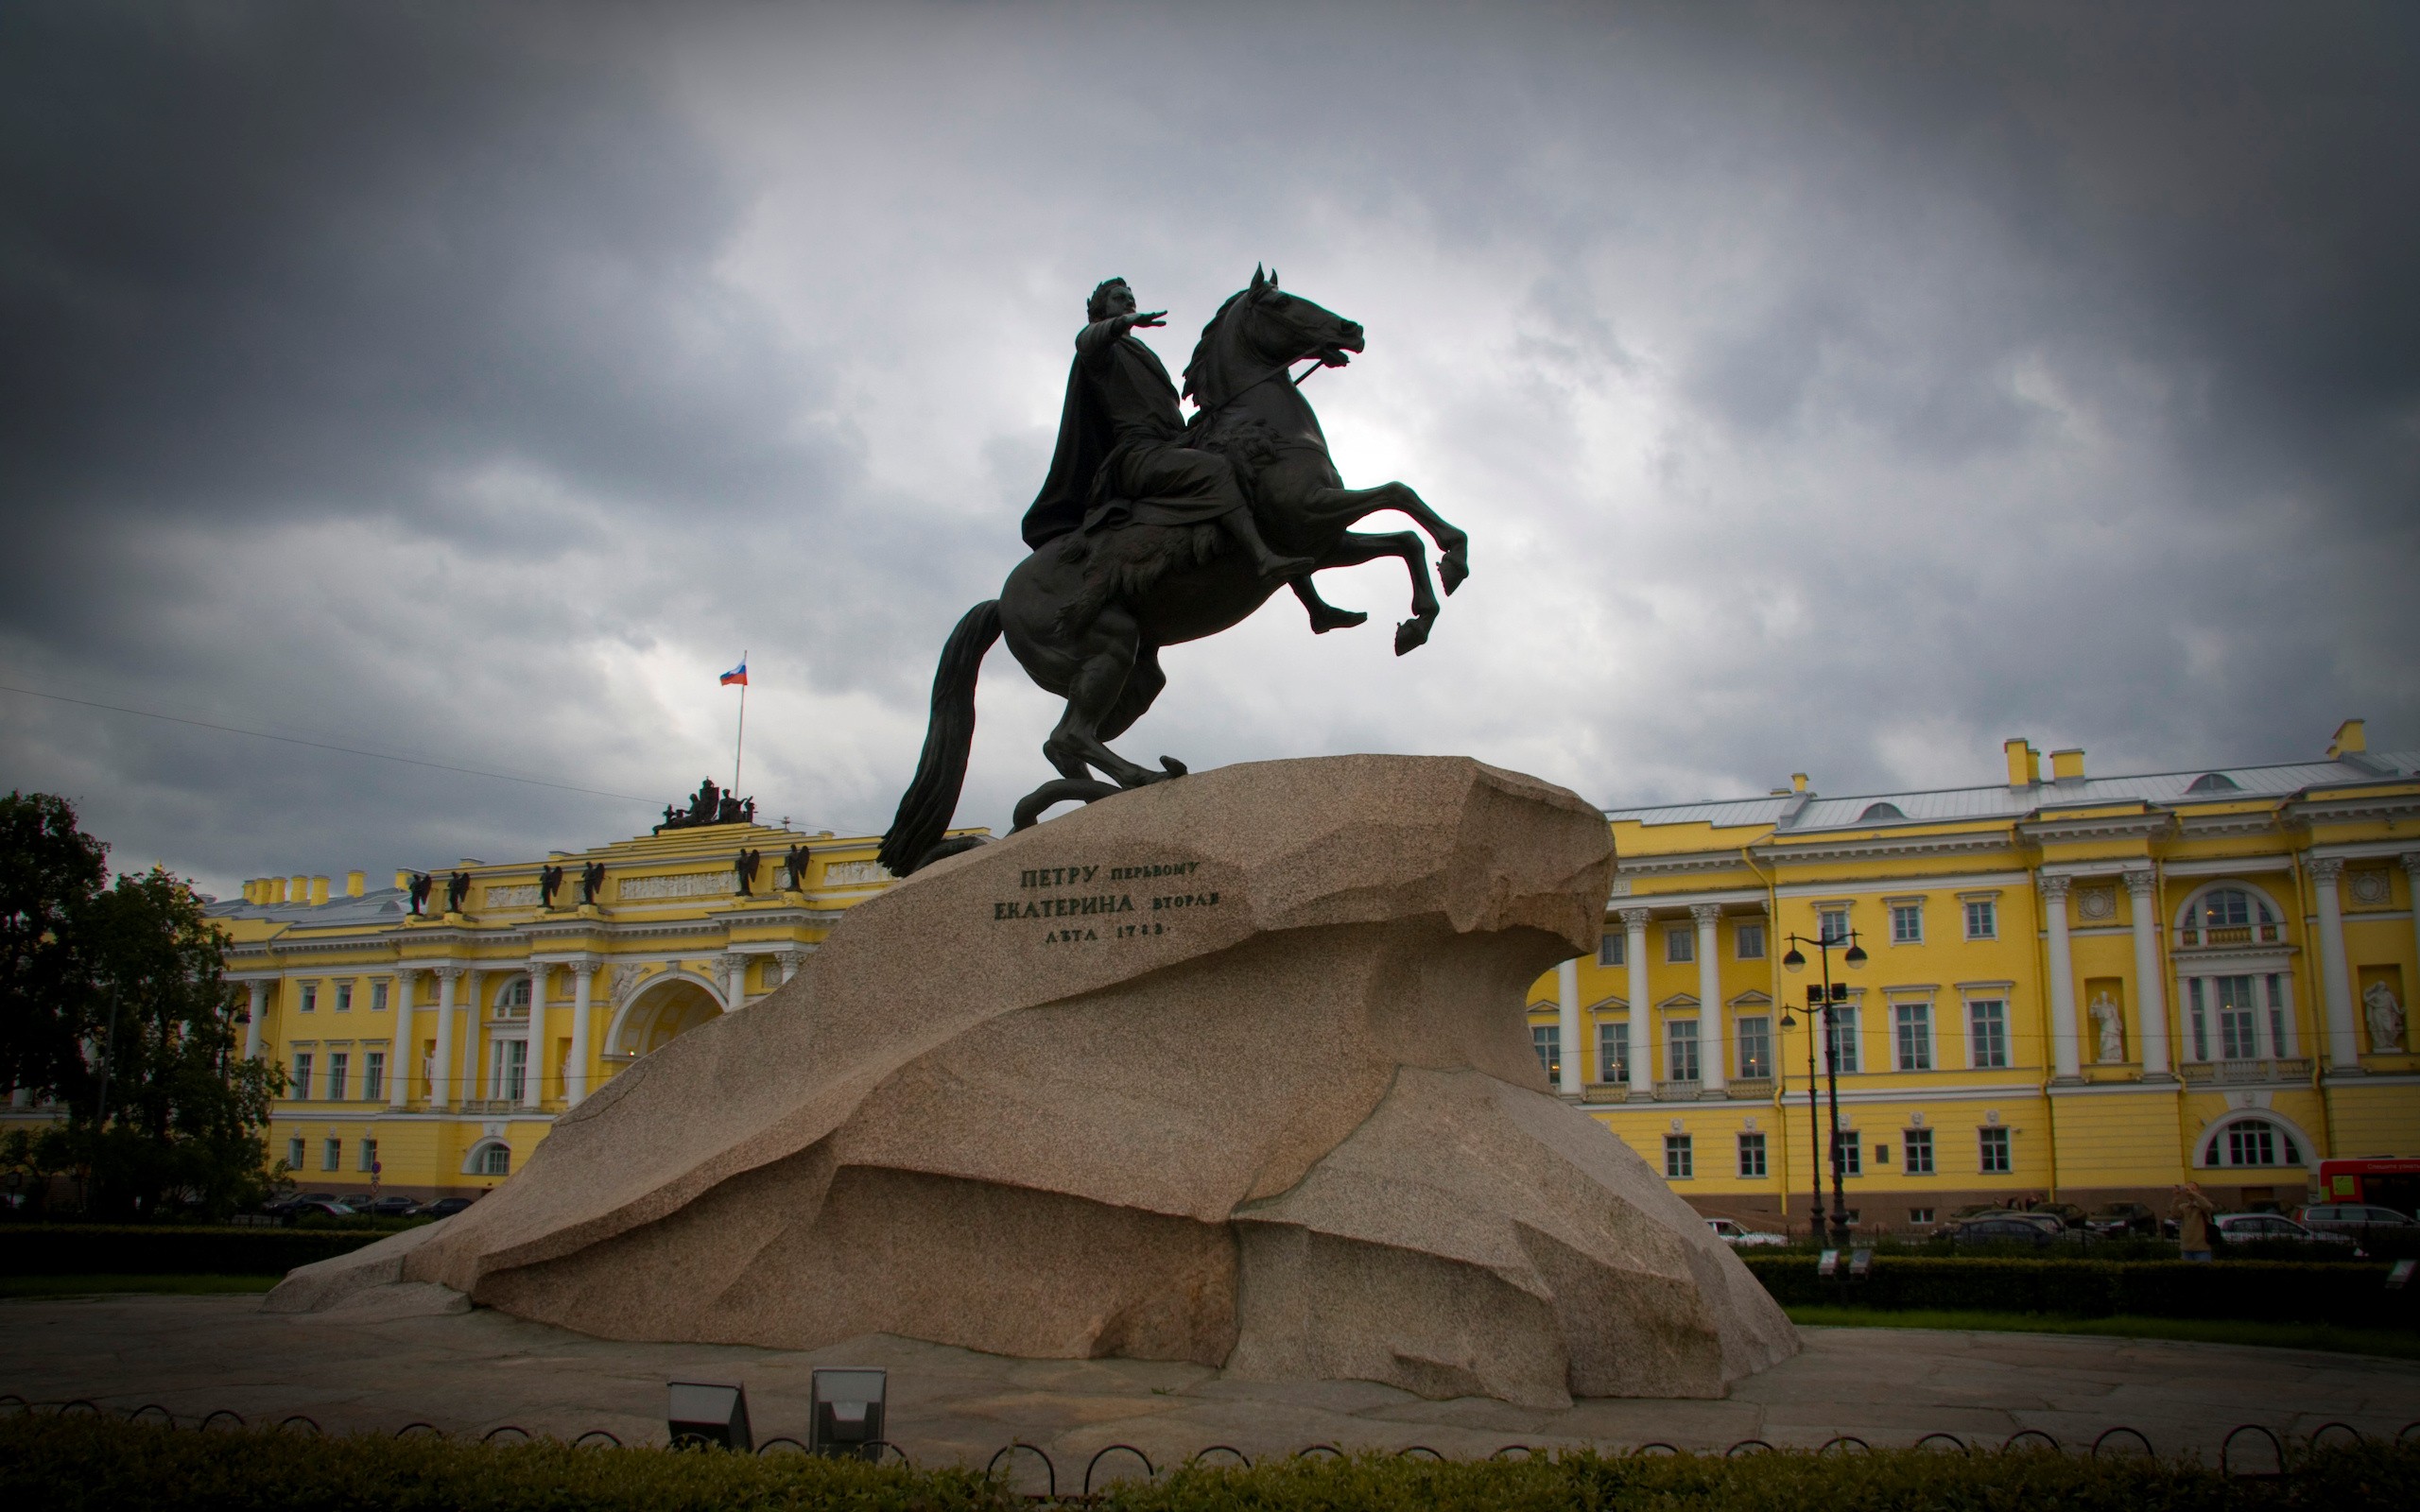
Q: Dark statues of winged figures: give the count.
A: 6